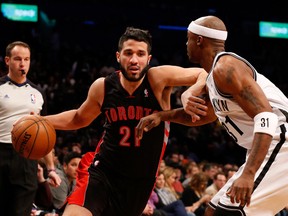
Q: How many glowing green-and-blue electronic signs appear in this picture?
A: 2